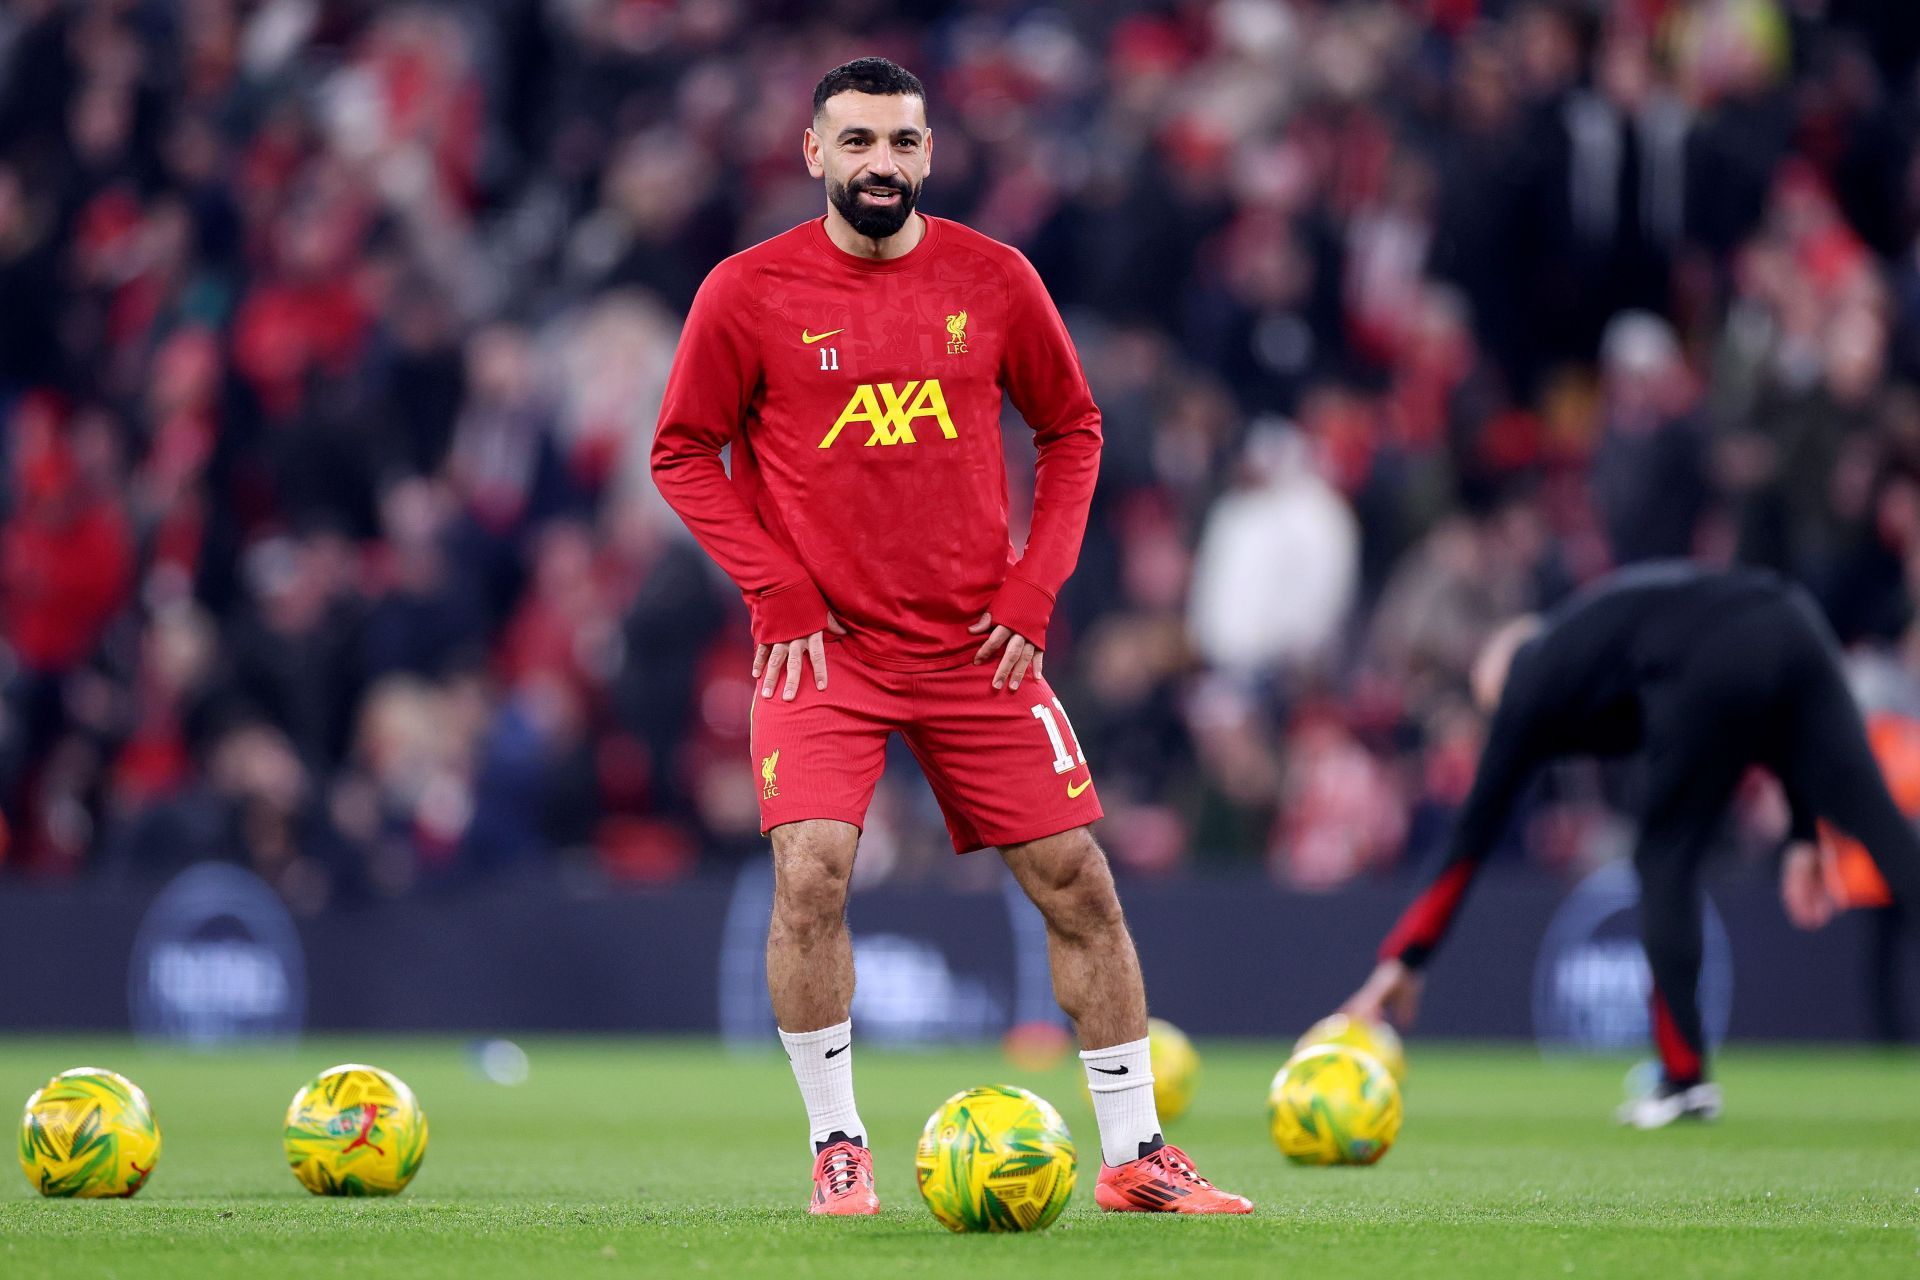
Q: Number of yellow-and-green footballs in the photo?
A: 6